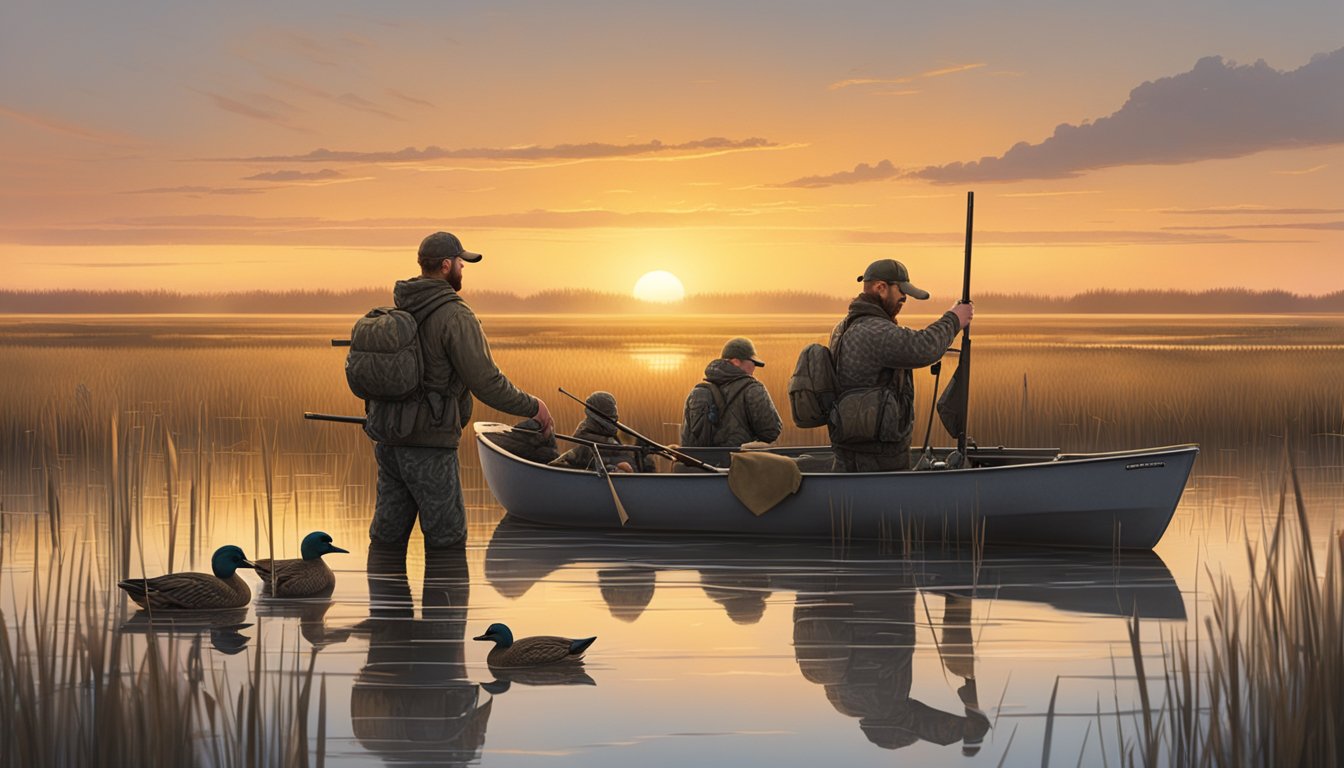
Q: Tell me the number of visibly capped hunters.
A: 3